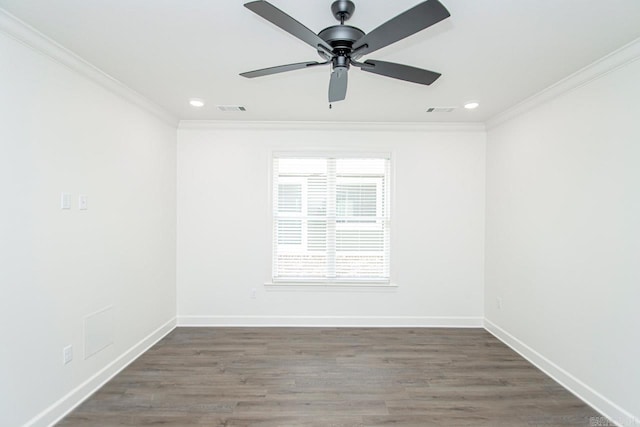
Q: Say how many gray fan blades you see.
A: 5